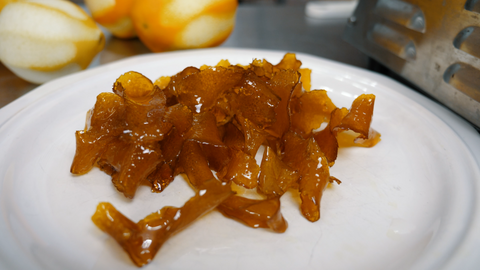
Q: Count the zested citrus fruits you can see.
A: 3